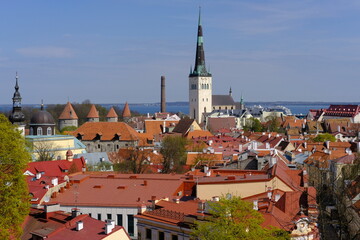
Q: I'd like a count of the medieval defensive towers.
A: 4